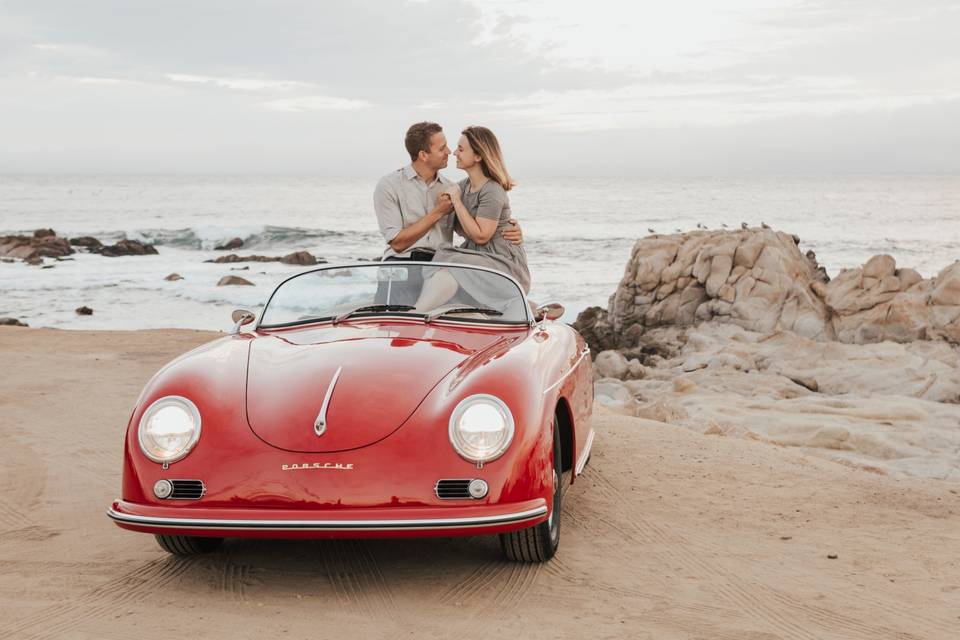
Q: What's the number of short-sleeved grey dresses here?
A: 1